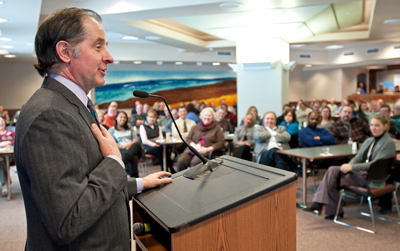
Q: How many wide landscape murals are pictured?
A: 1